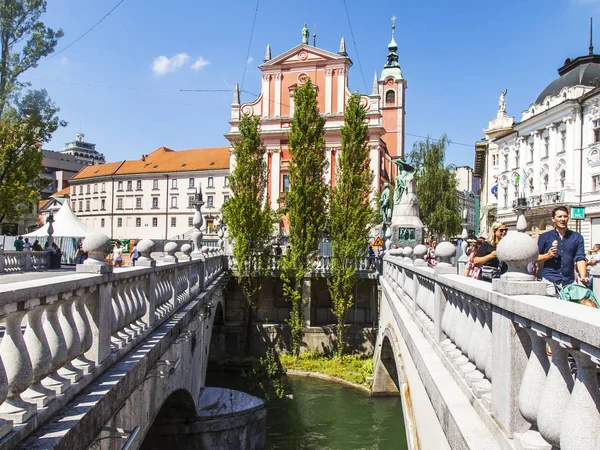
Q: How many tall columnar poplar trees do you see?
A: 3